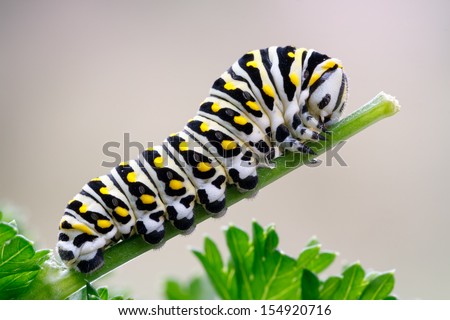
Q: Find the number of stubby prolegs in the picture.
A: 5